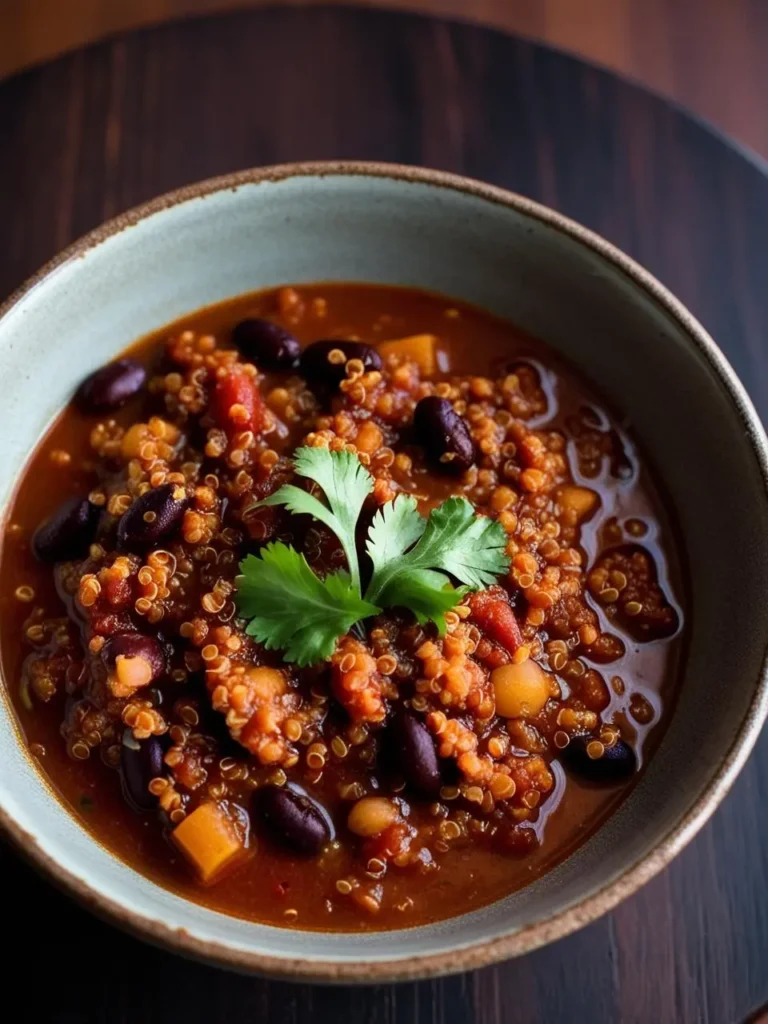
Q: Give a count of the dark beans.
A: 11